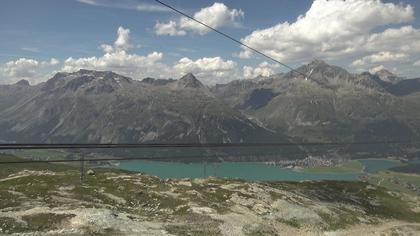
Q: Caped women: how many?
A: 0